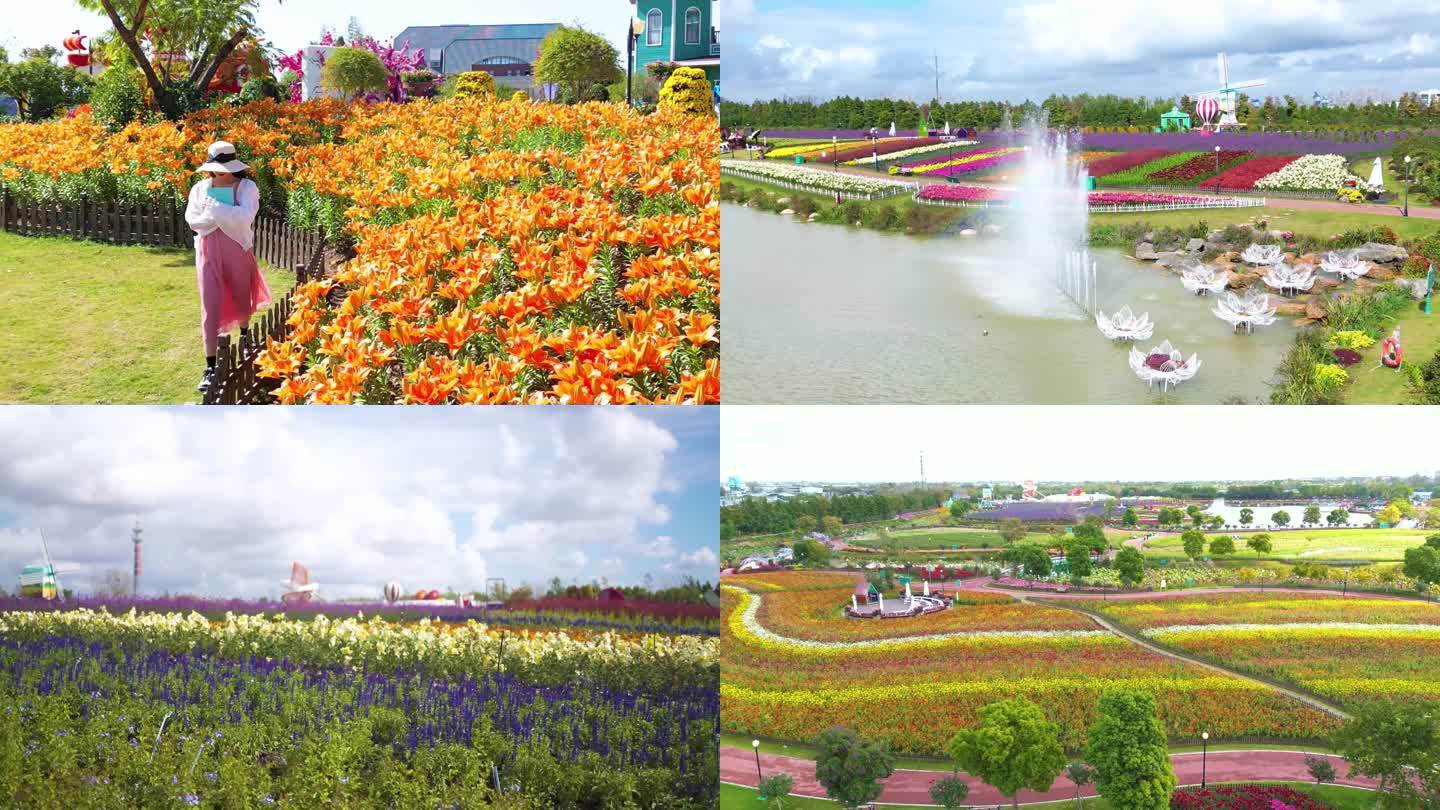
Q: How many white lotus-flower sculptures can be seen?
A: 7